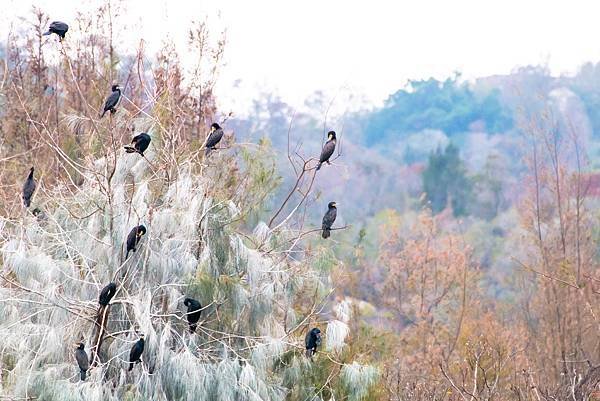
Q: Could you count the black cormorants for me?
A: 13